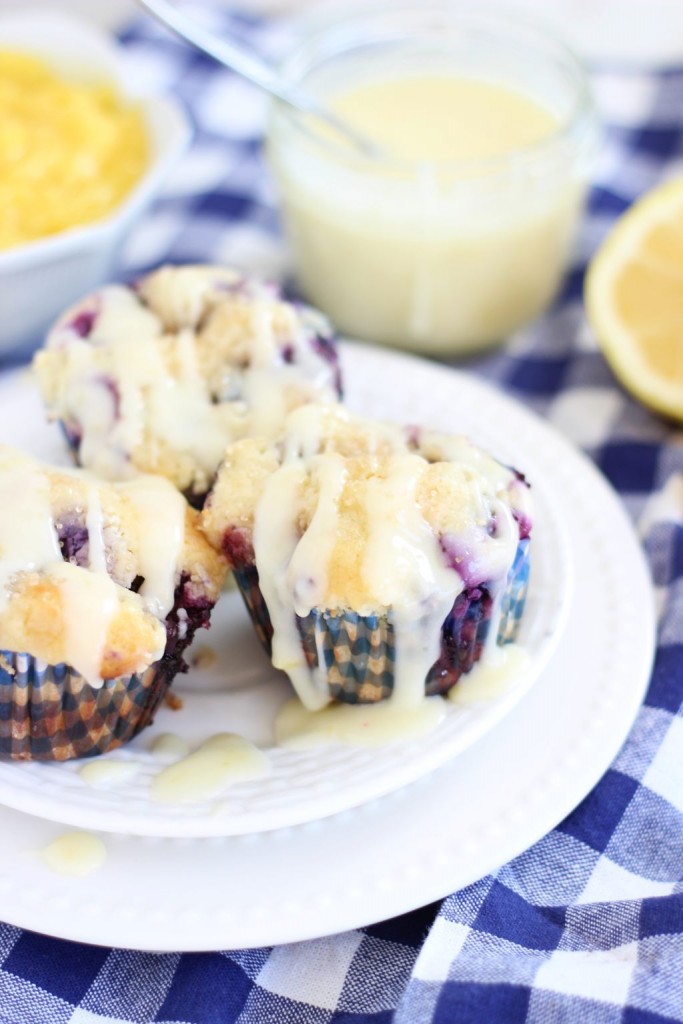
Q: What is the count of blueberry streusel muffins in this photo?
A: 3